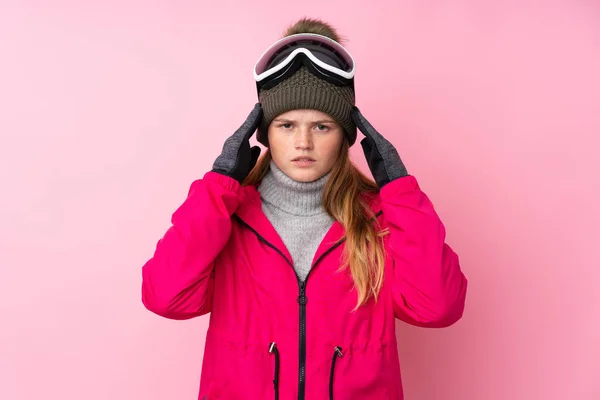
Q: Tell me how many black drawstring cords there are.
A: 2